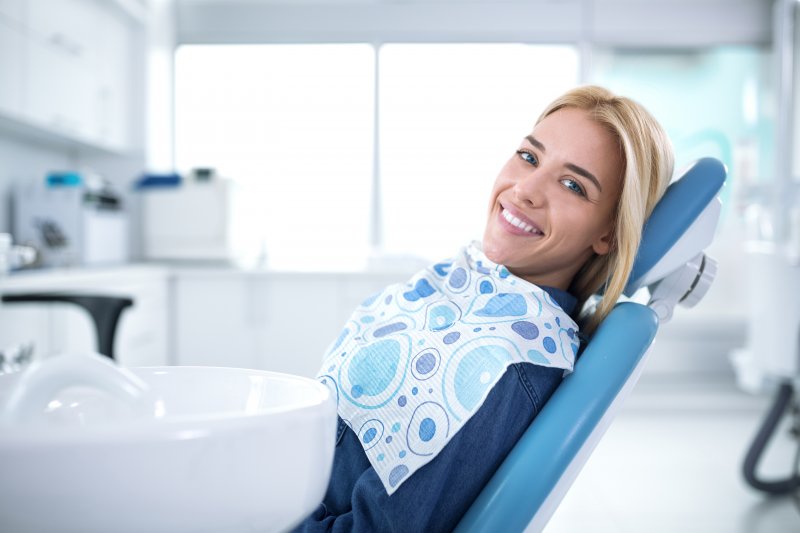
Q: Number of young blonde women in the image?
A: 1